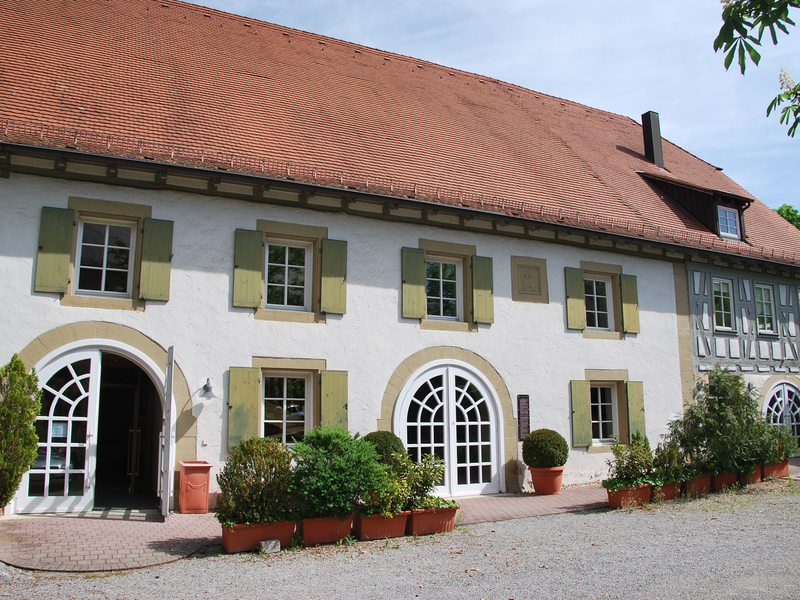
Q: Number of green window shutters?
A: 12